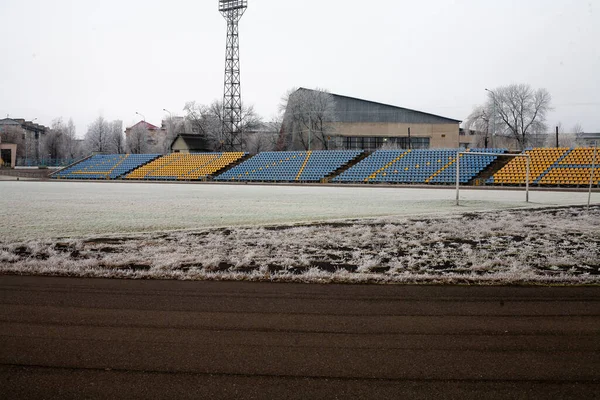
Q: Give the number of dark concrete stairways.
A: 4